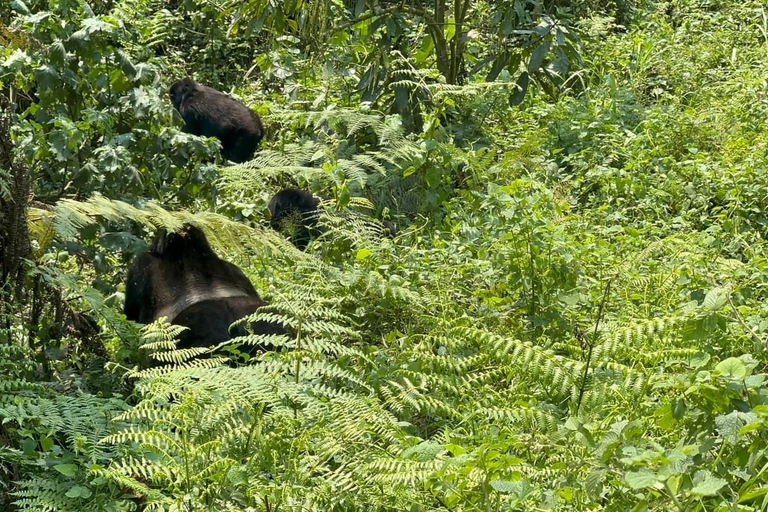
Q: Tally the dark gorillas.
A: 3